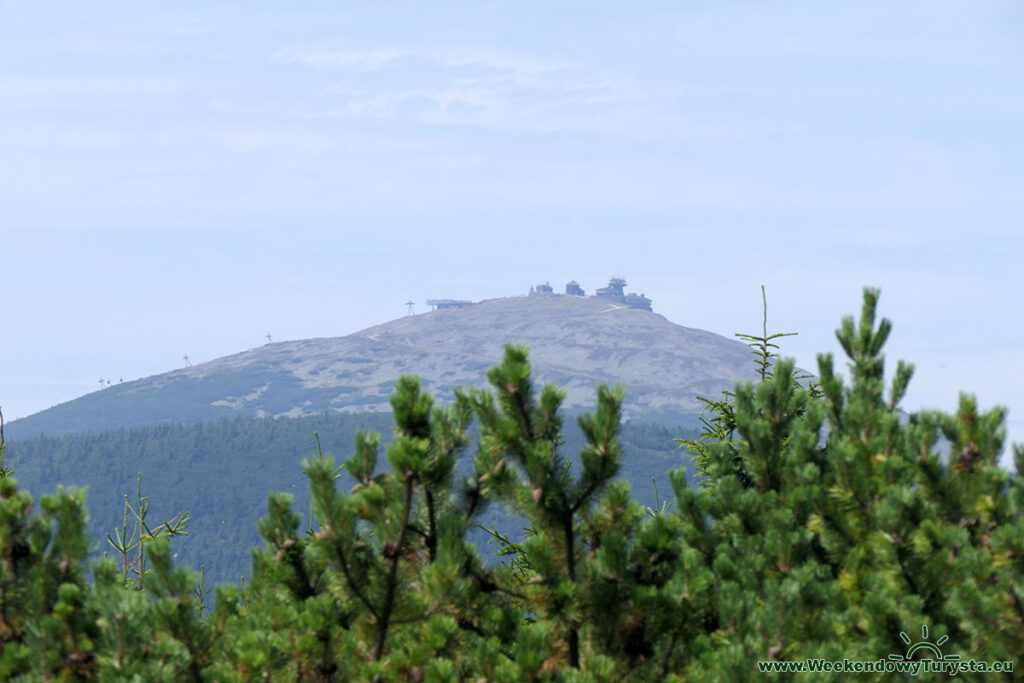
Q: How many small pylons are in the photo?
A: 4